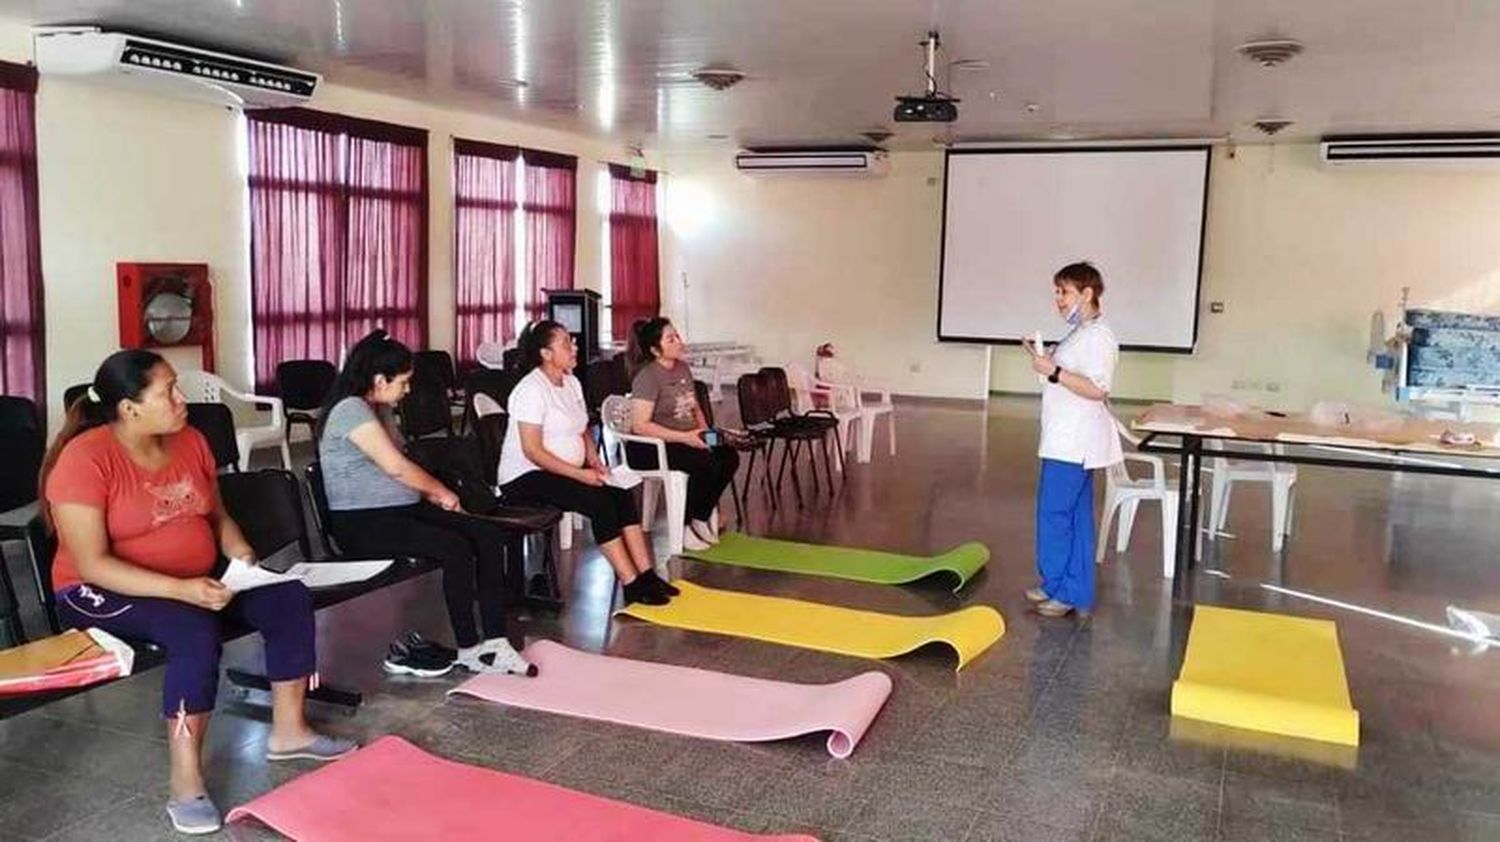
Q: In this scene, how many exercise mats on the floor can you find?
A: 5